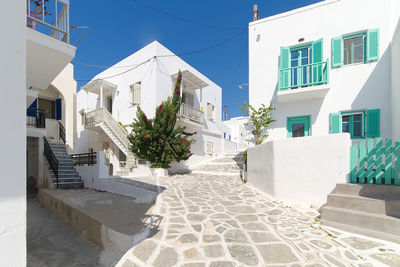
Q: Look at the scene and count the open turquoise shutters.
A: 6